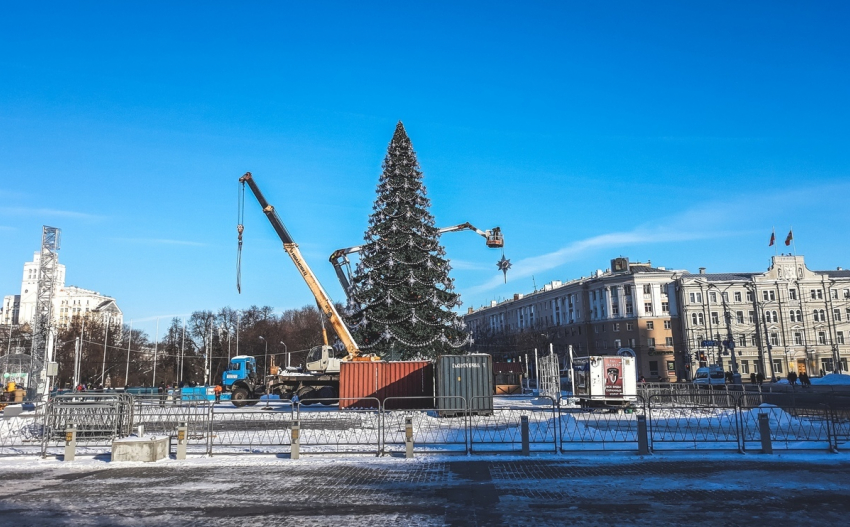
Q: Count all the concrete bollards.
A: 7